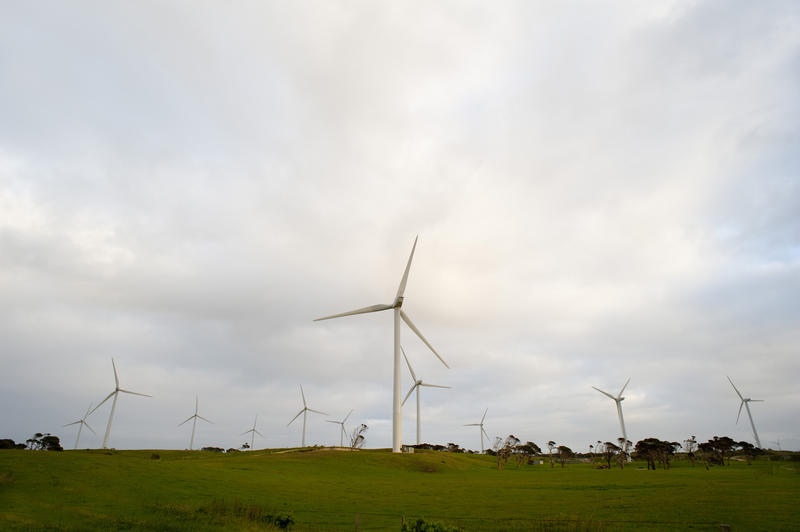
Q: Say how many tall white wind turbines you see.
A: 11